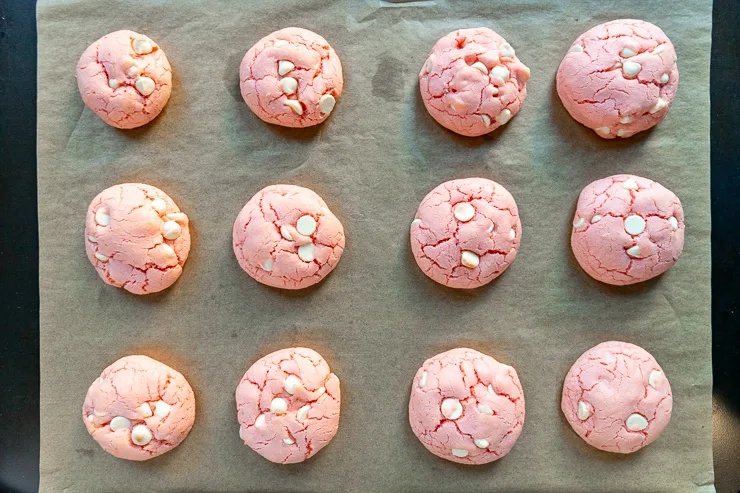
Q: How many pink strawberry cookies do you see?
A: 12